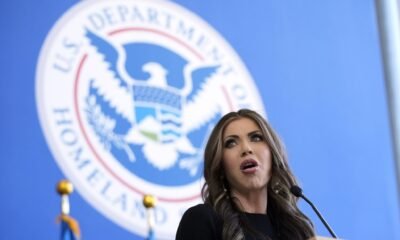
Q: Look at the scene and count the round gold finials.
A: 2